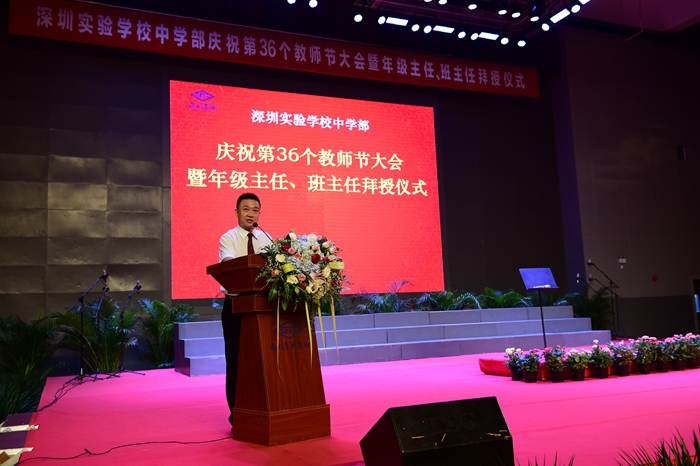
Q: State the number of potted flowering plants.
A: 10